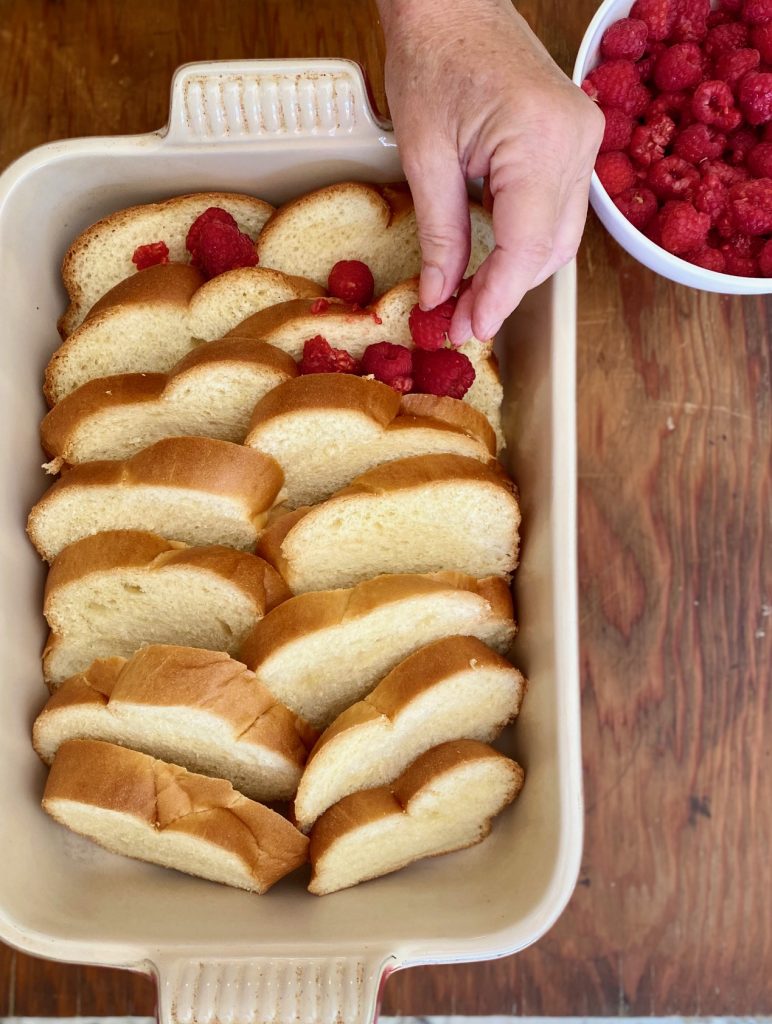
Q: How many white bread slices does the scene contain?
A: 14